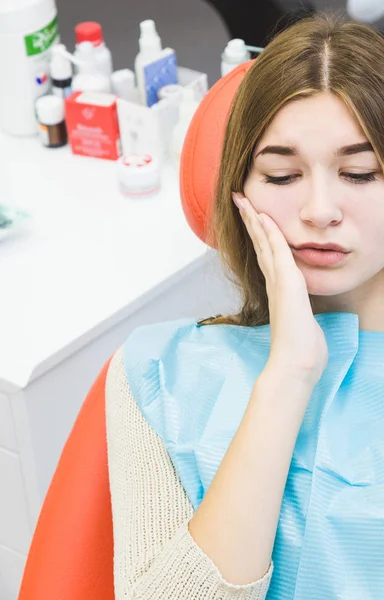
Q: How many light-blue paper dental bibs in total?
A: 1